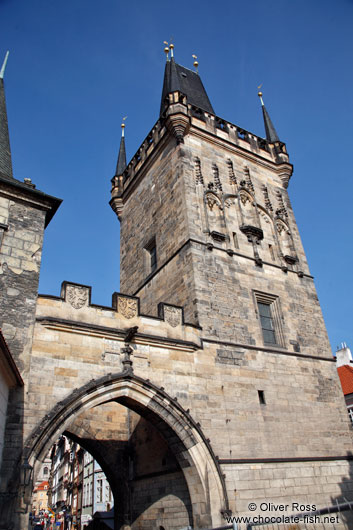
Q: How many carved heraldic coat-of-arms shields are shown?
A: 3